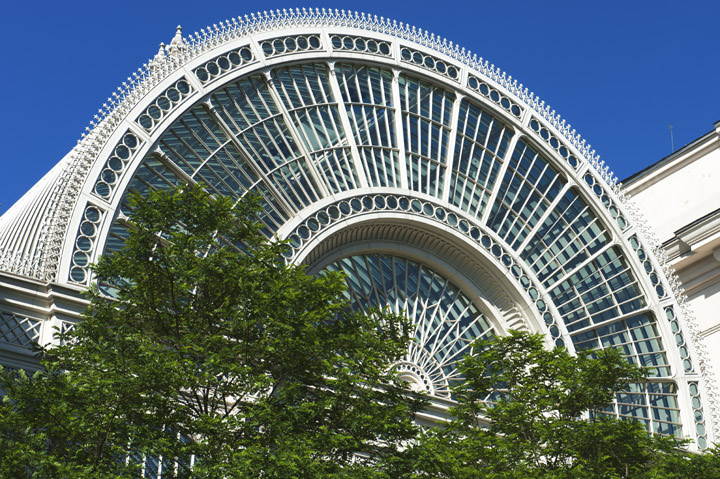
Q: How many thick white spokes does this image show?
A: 12